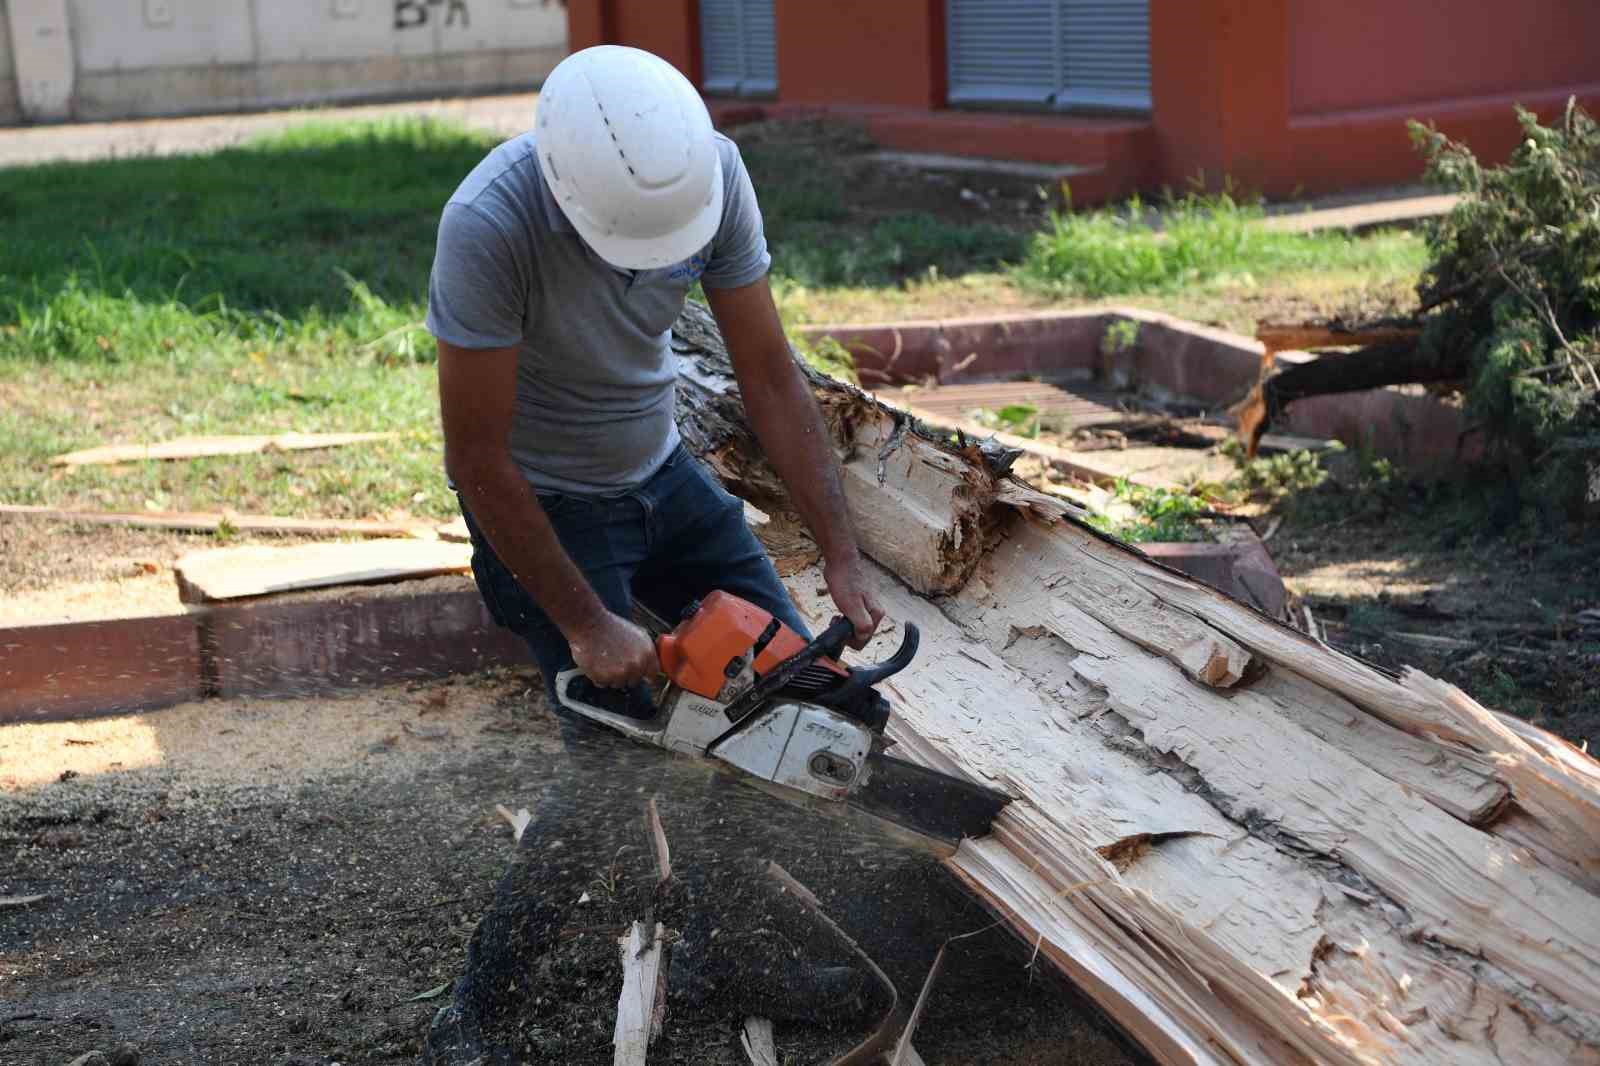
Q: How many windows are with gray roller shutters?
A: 2